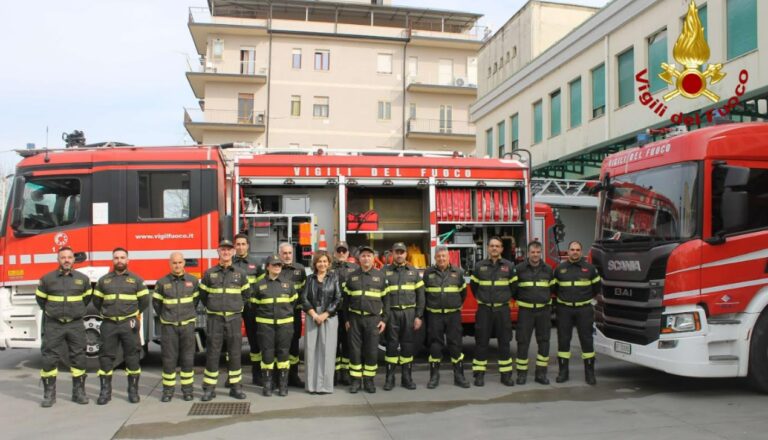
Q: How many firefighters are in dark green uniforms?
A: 14